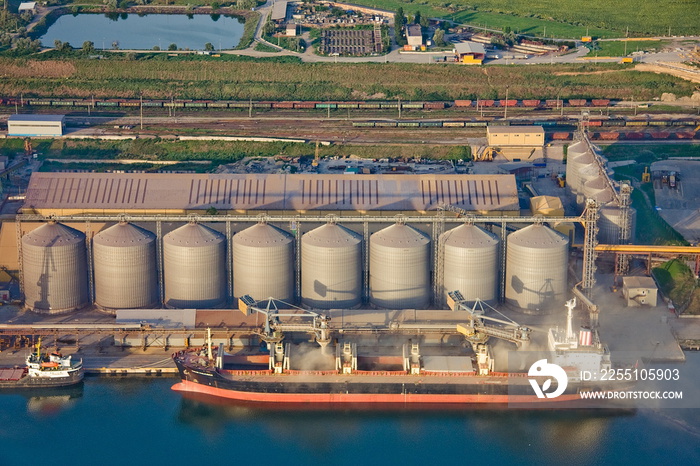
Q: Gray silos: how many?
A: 14